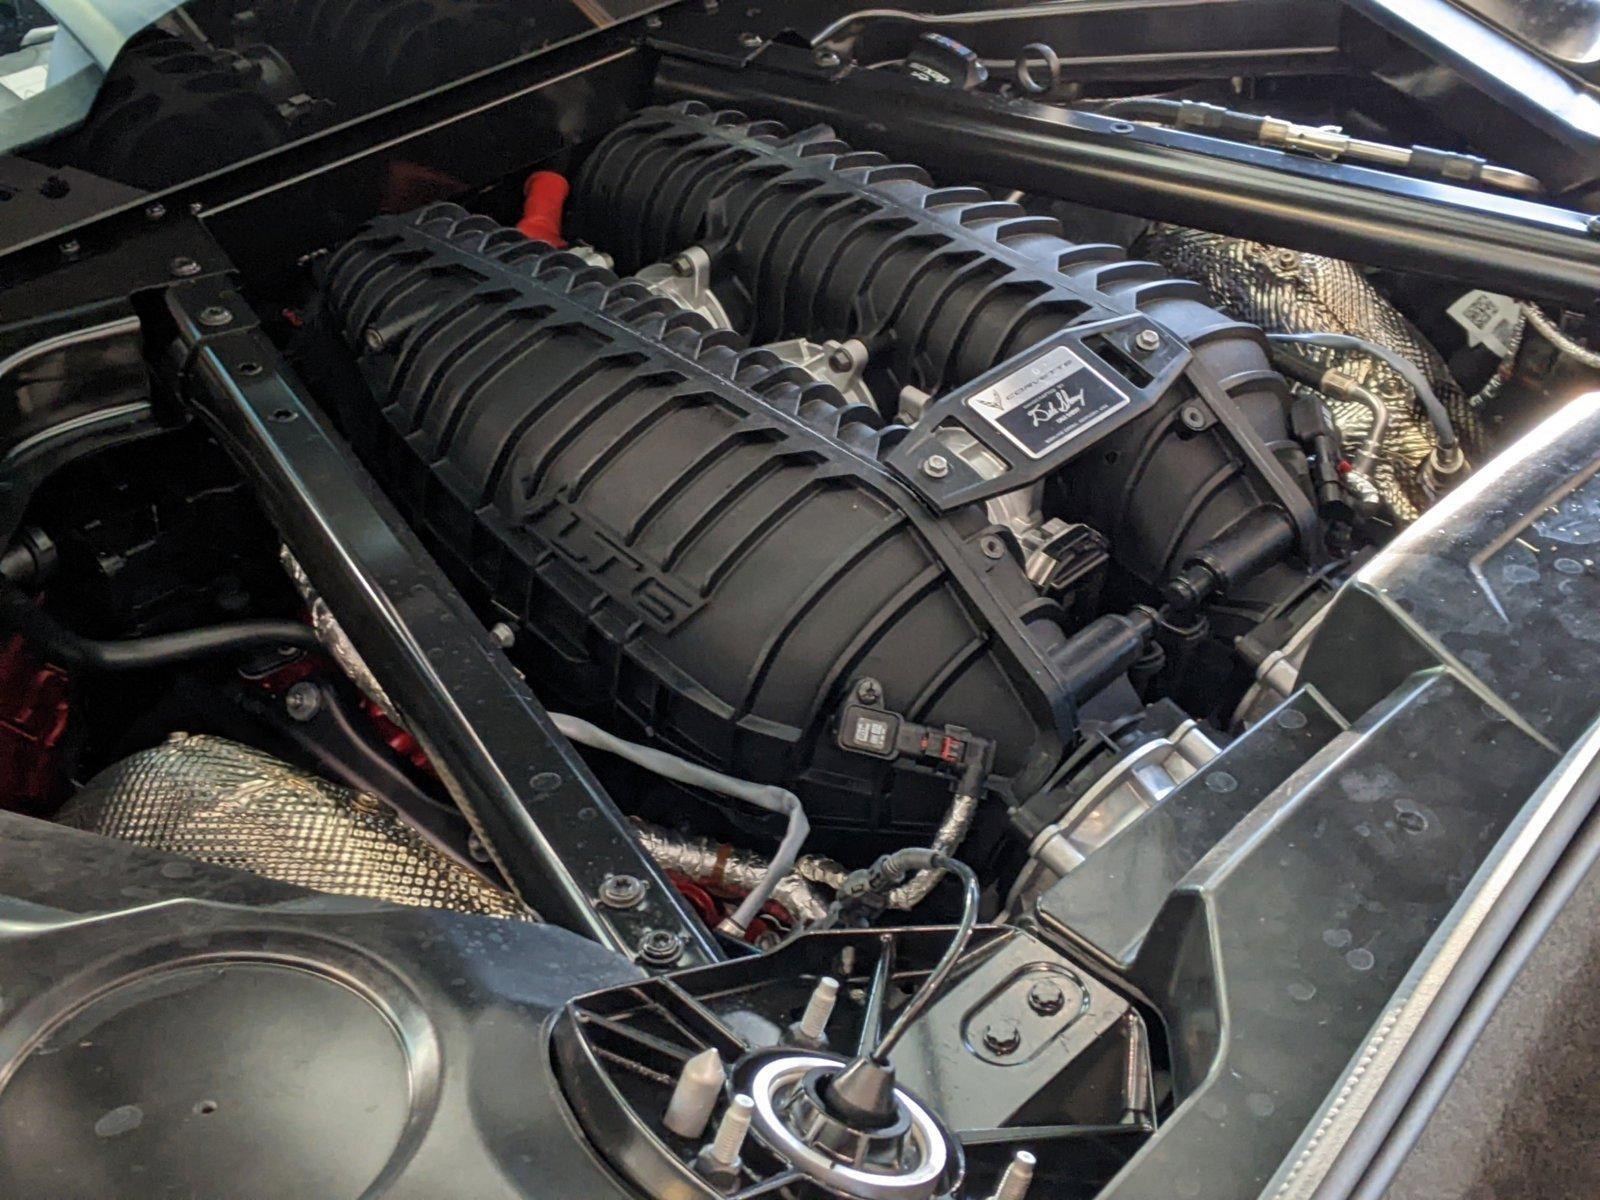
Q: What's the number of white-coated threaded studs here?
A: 3